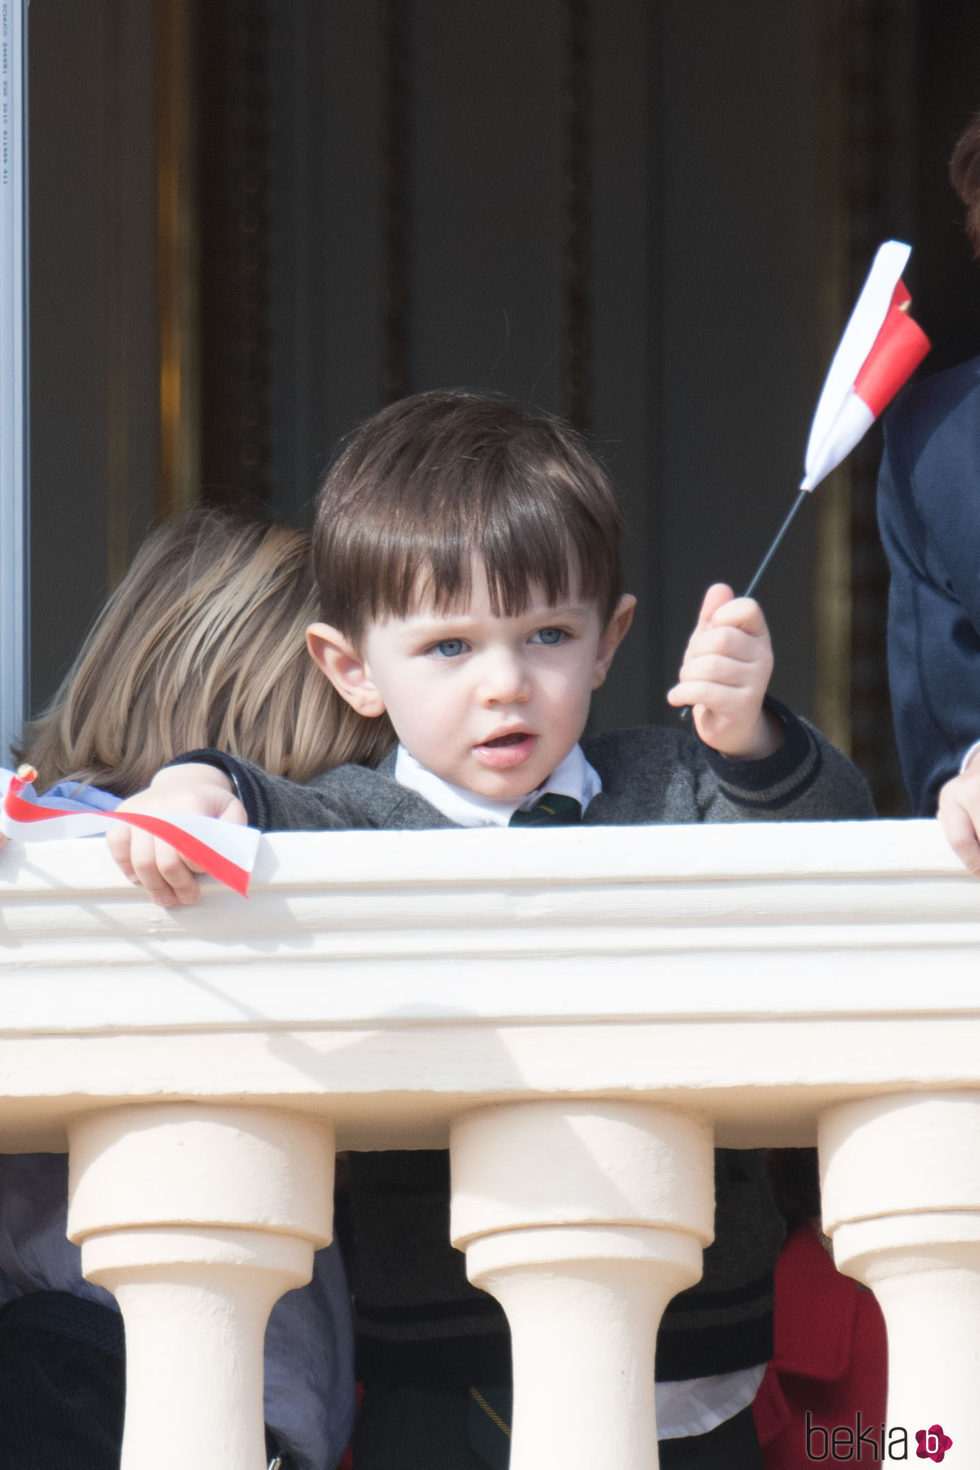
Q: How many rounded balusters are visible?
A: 3